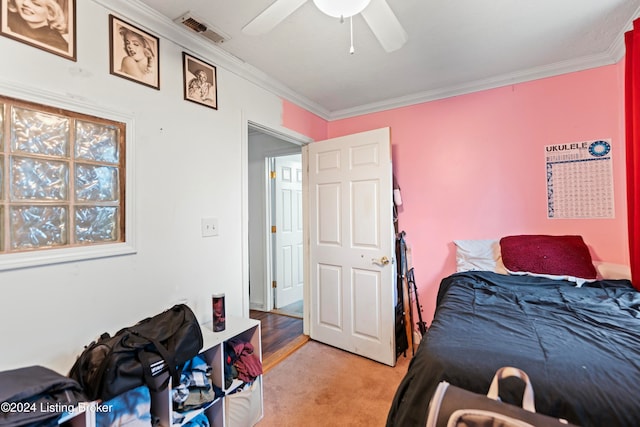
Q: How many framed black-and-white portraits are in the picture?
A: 3